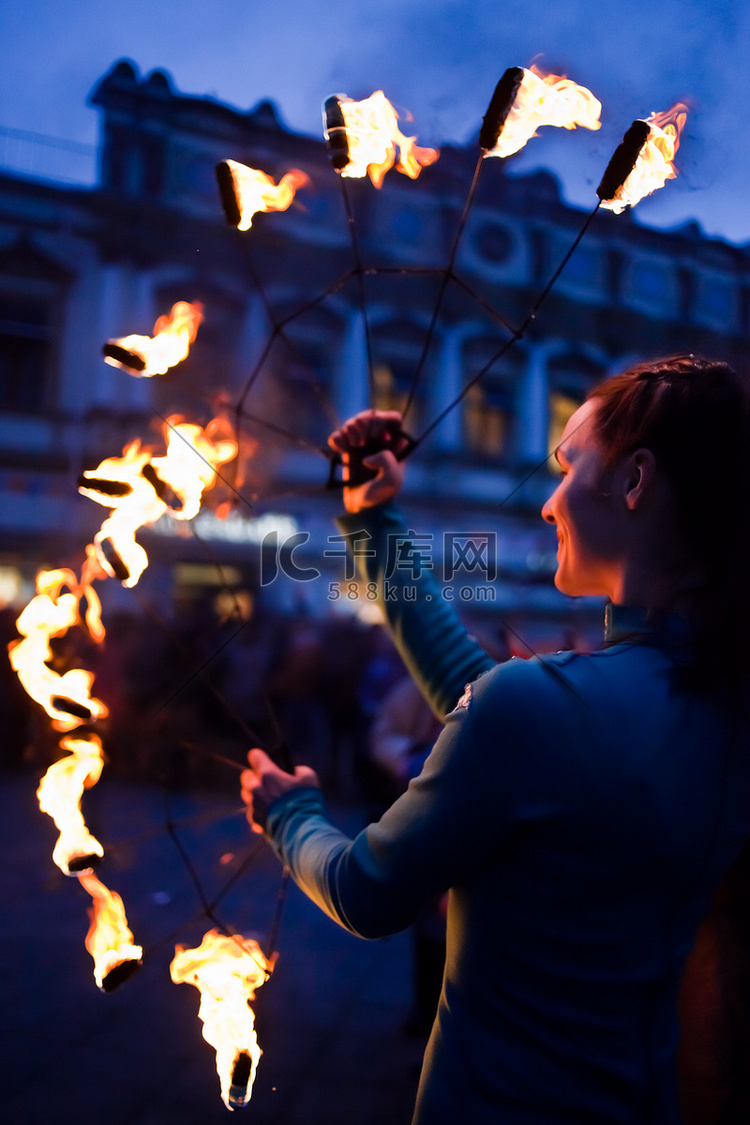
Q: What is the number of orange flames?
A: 12